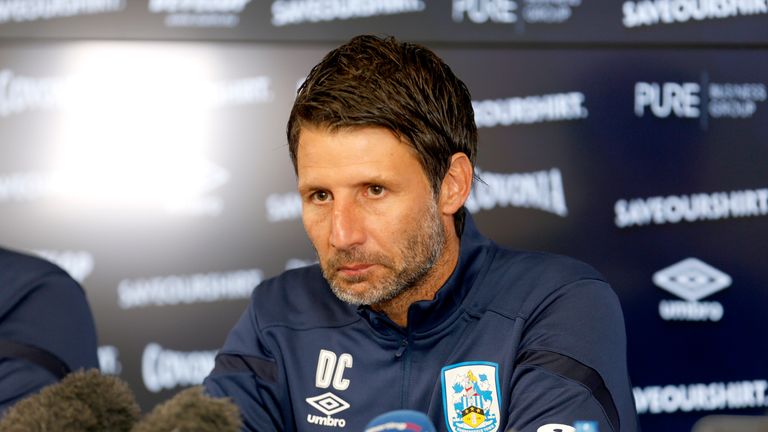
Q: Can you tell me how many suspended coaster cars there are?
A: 0